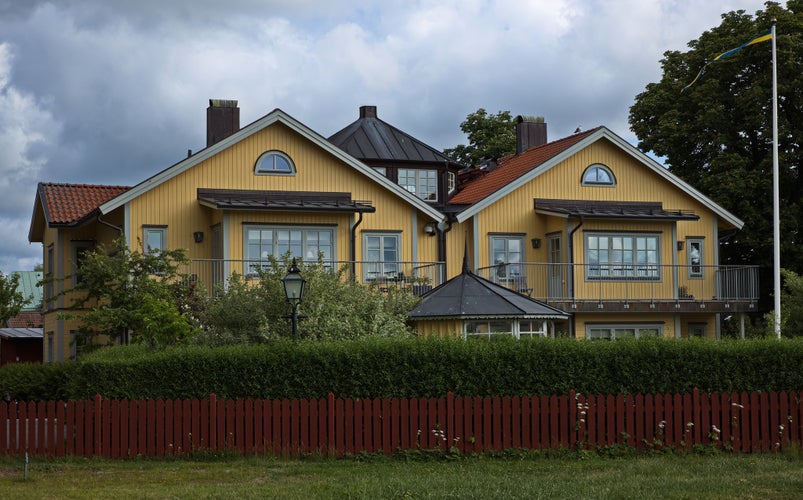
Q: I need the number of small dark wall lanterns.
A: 3